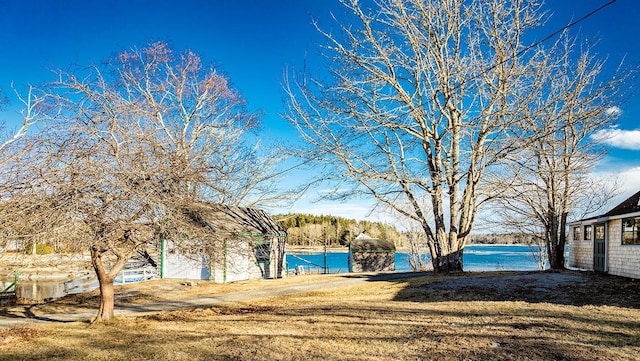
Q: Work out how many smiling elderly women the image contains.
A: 0